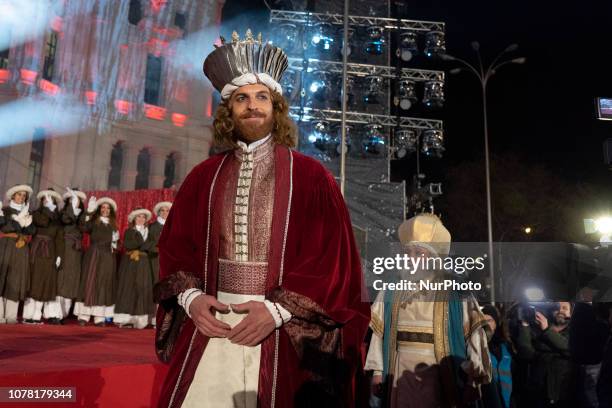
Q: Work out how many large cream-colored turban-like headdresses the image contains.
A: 1